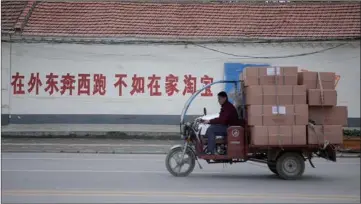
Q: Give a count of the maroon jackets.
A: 1